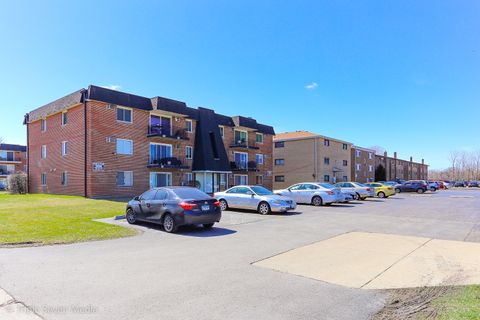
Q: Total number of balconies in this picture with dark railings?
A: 4